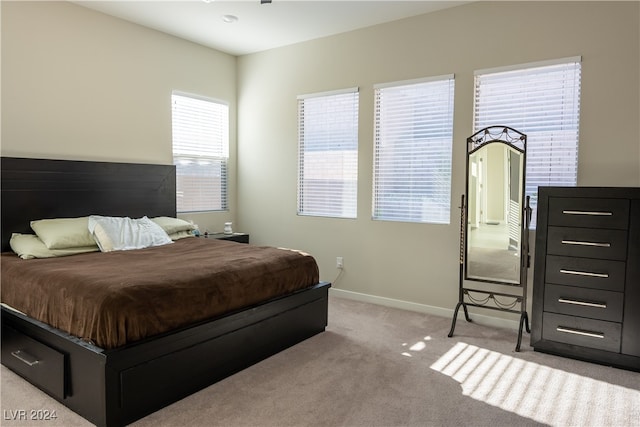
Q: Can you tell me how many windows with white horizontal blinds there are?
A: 4